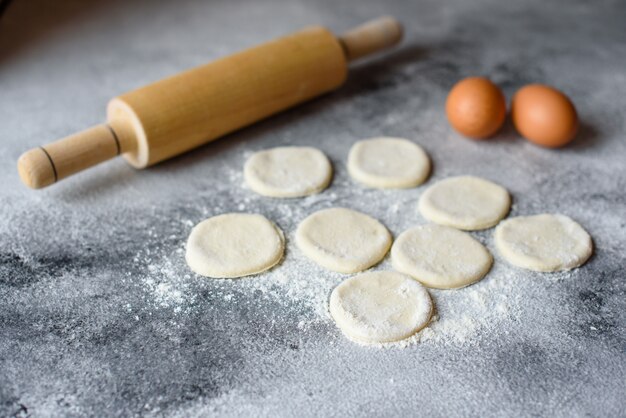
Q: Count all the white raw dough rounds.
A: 8